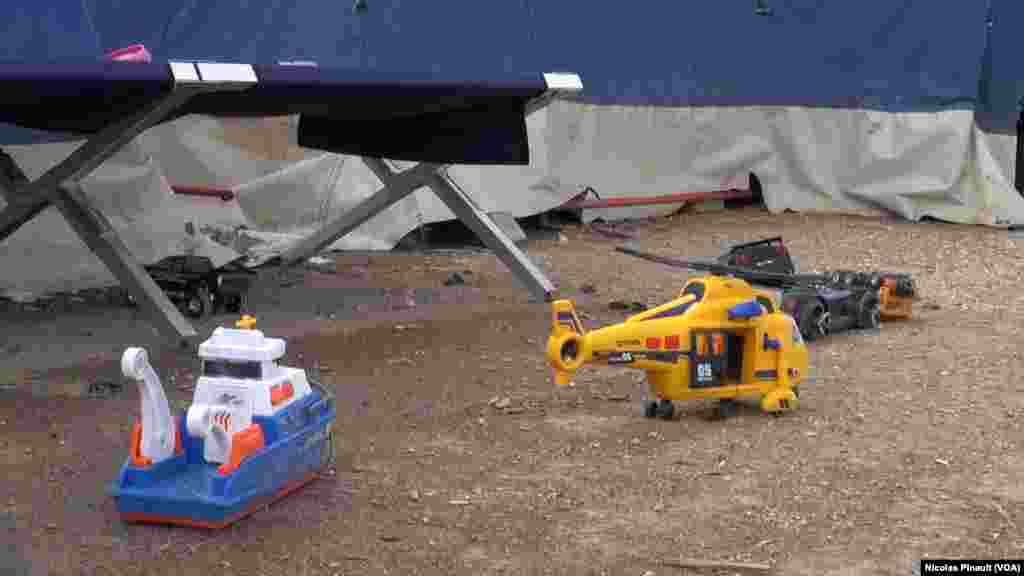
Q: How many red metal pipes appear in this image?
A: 2